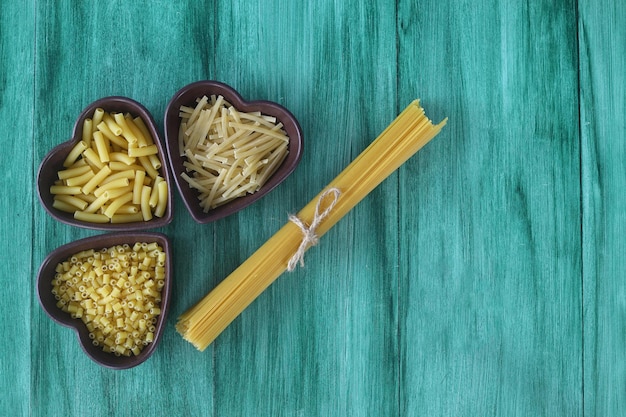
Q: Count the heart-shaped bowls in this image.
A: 3